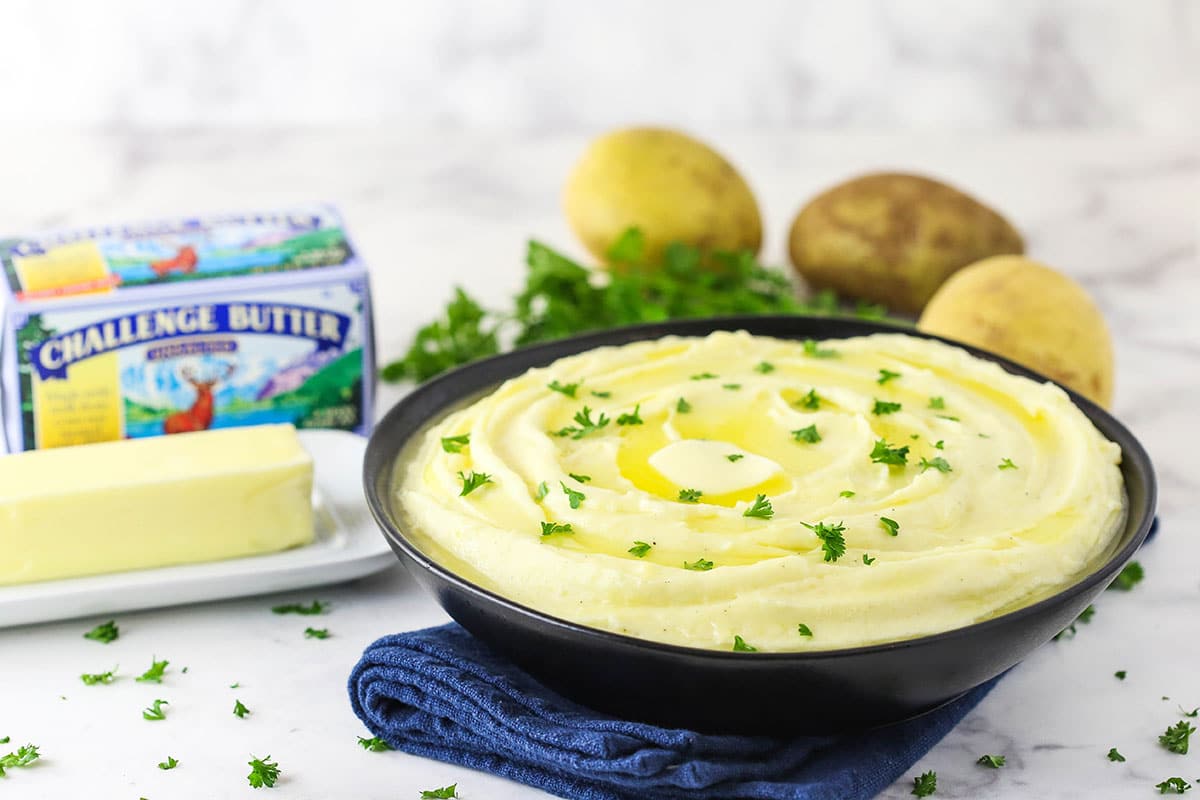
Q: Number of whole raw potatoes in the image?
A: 3